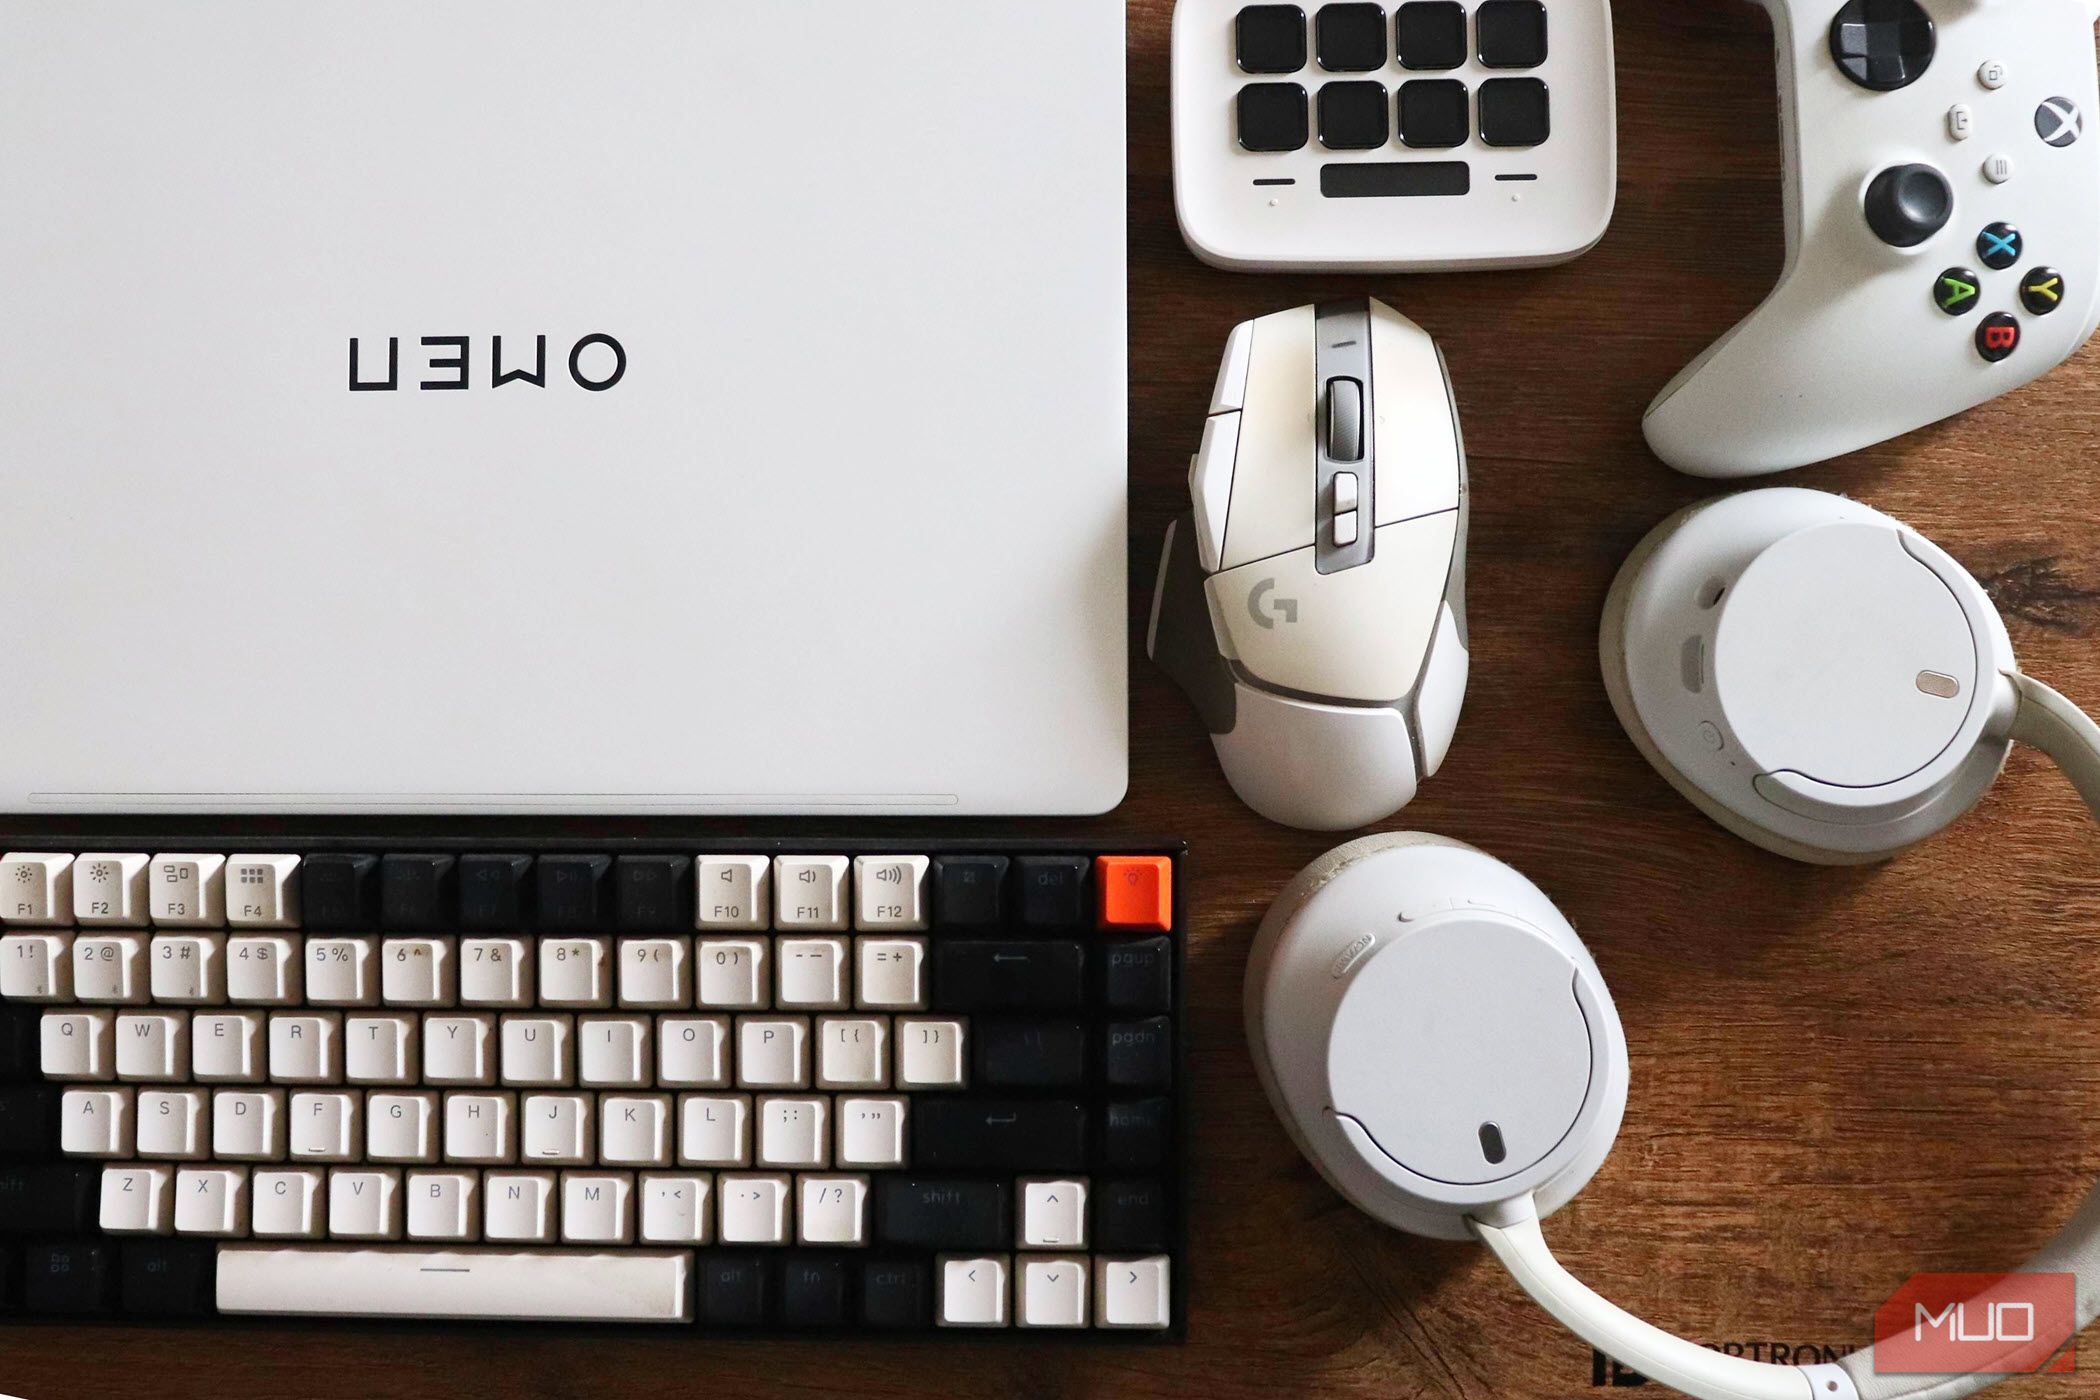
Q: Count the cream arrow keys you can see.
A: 4